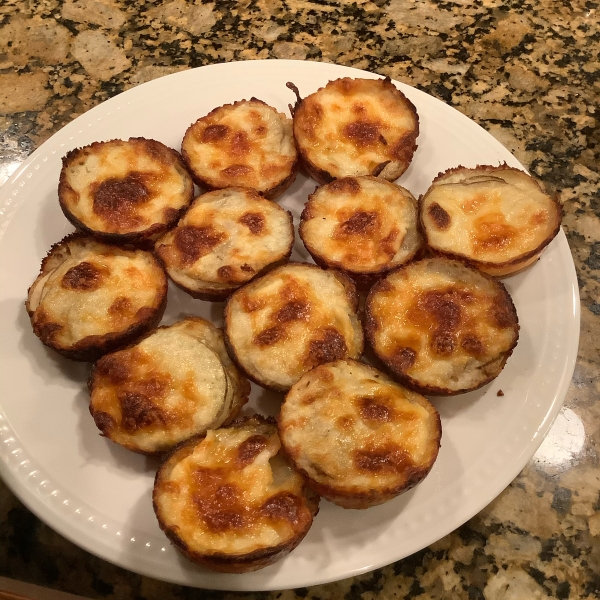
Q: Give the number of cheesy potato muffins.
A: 12